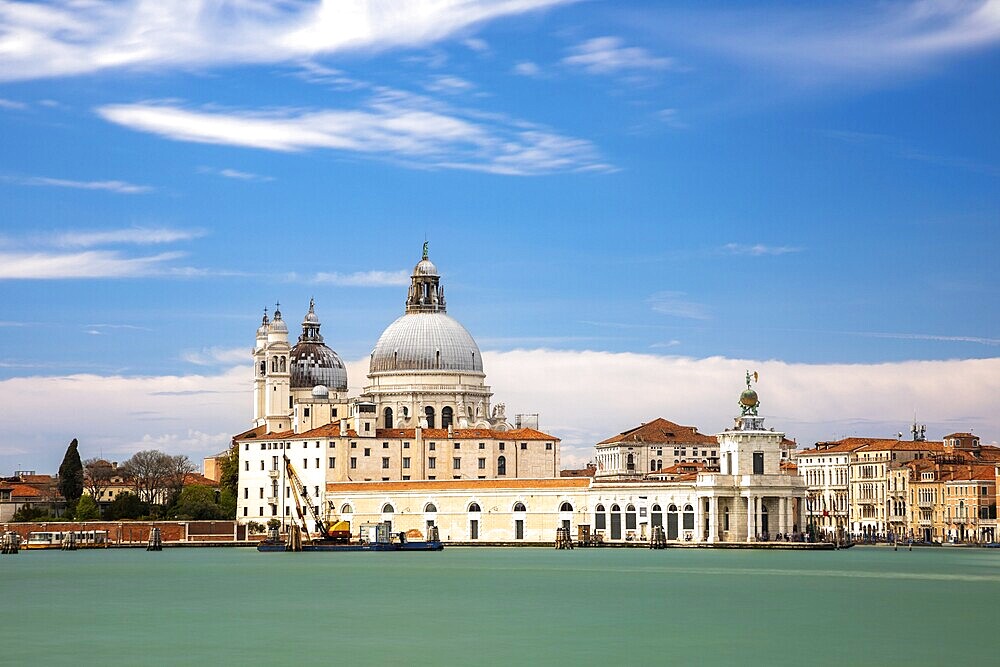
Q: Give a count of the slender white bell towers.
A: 2